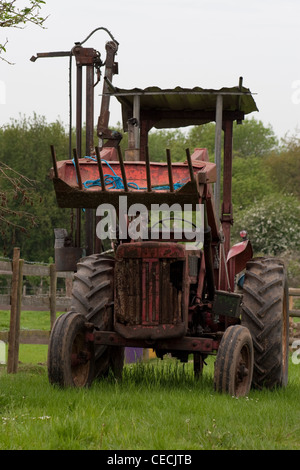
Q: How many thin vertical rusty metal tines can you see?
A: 7